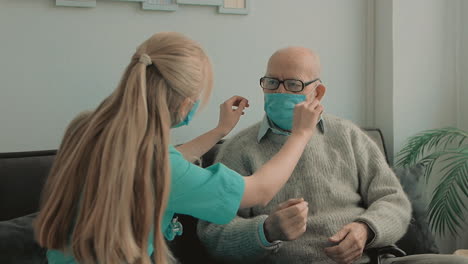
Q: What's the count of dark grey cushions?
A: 2